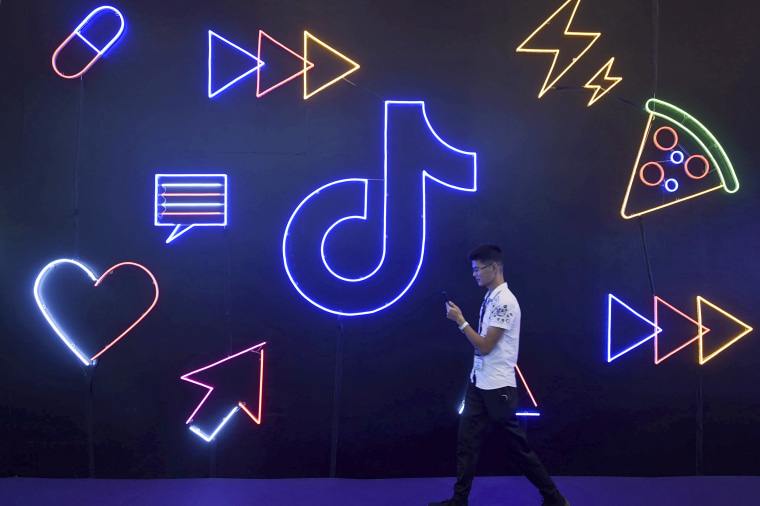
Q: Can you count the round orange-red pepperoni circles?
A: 3